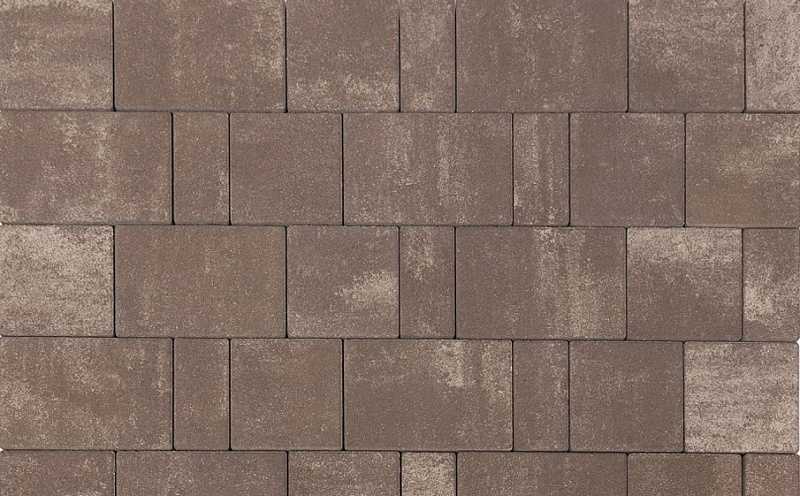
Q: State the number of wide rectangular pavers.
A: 10